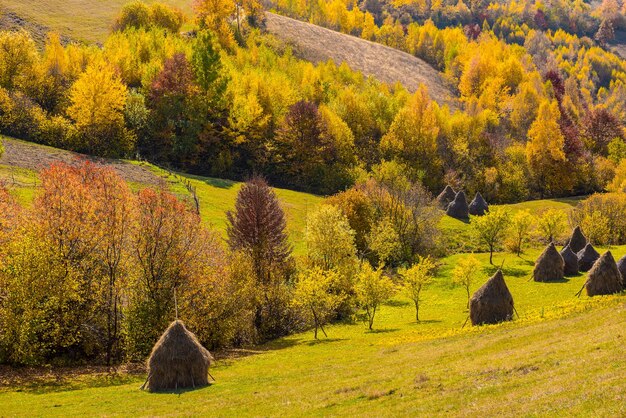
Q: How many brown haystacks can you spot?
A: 11